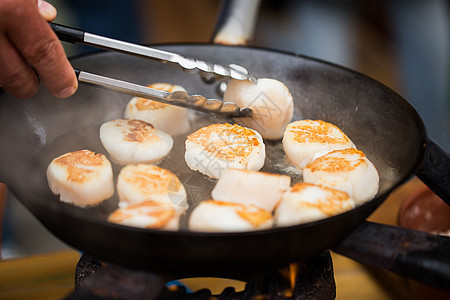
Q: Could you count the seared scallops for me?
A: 12